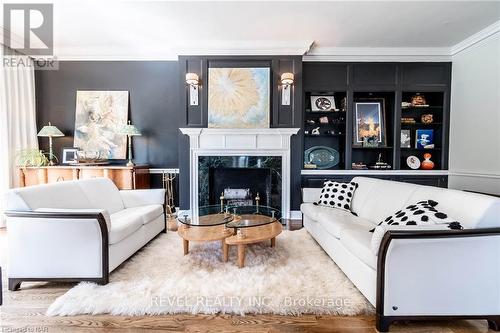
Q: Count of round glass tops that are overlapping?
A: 2